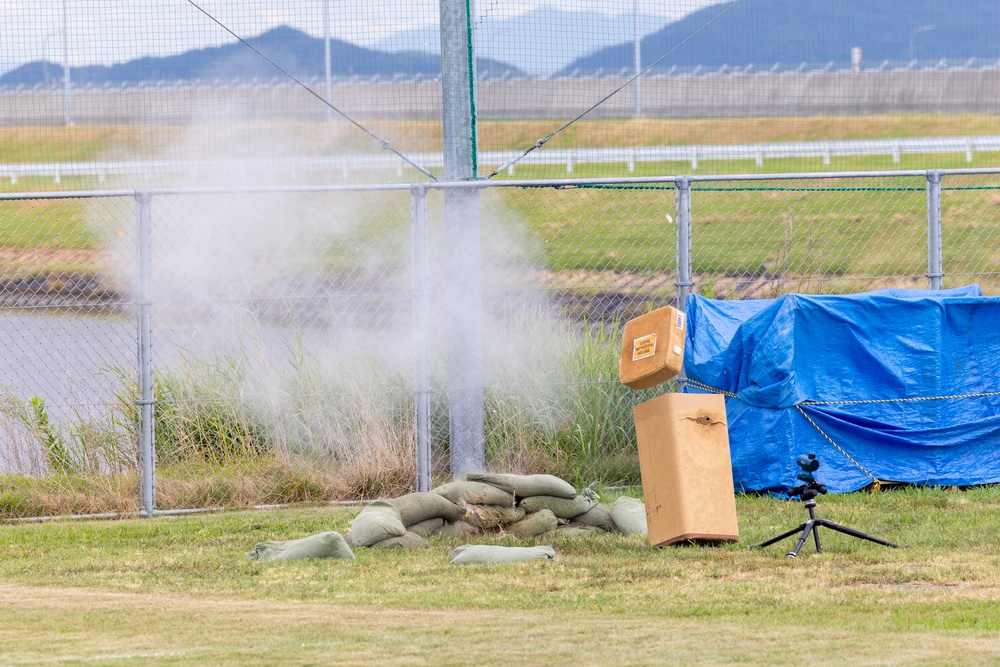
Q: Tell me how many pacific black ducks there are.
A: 0